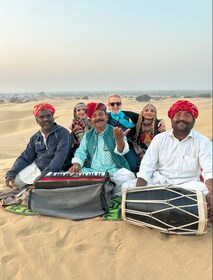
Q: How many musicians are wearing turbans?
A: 3